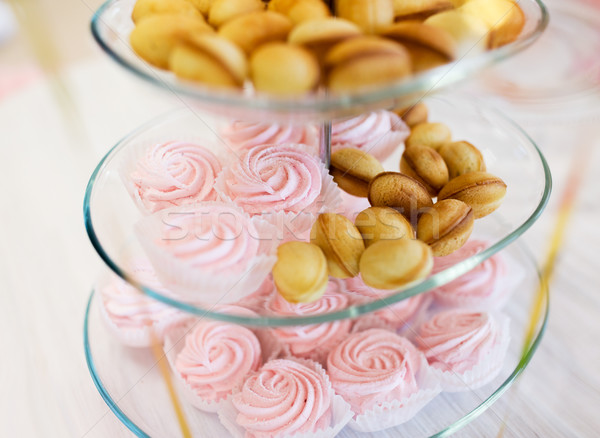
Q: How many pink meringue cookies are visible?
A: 13